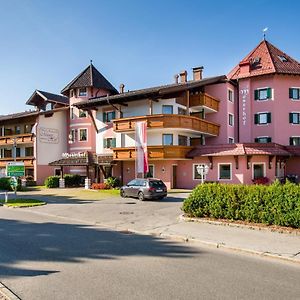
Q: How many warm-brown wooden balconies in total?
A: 5